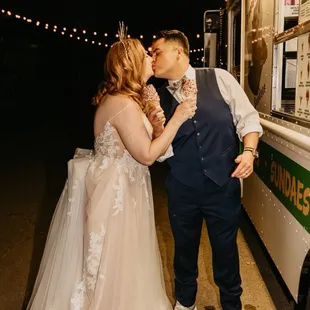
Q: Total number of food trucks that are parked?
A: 1